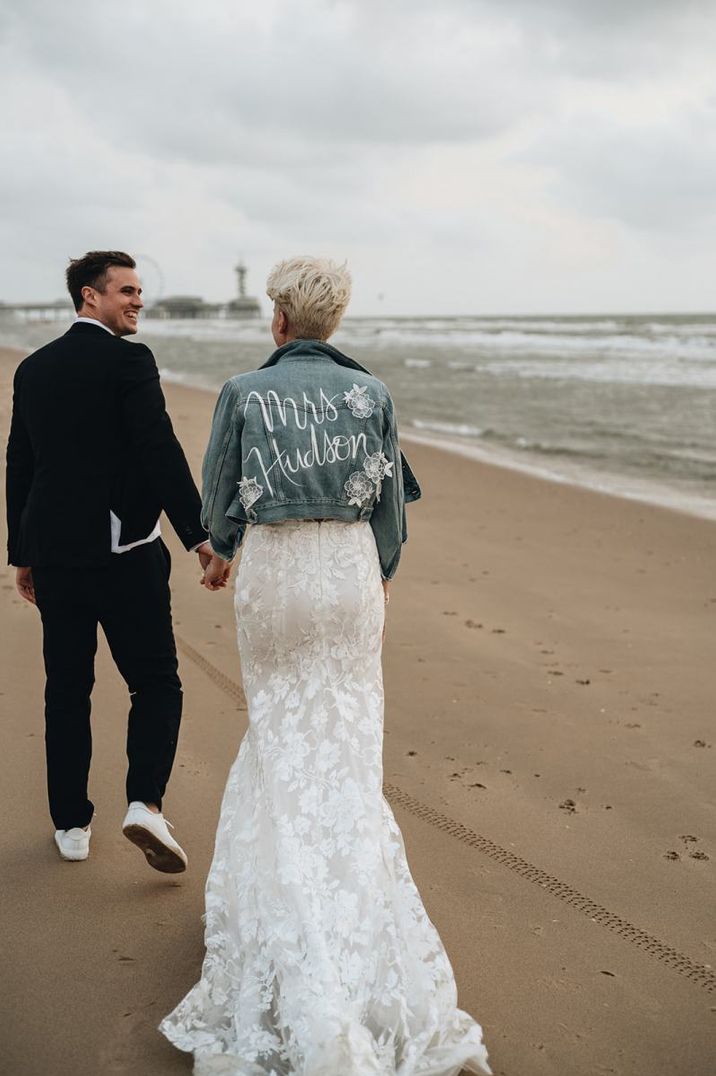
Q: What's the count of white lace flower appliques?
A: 4